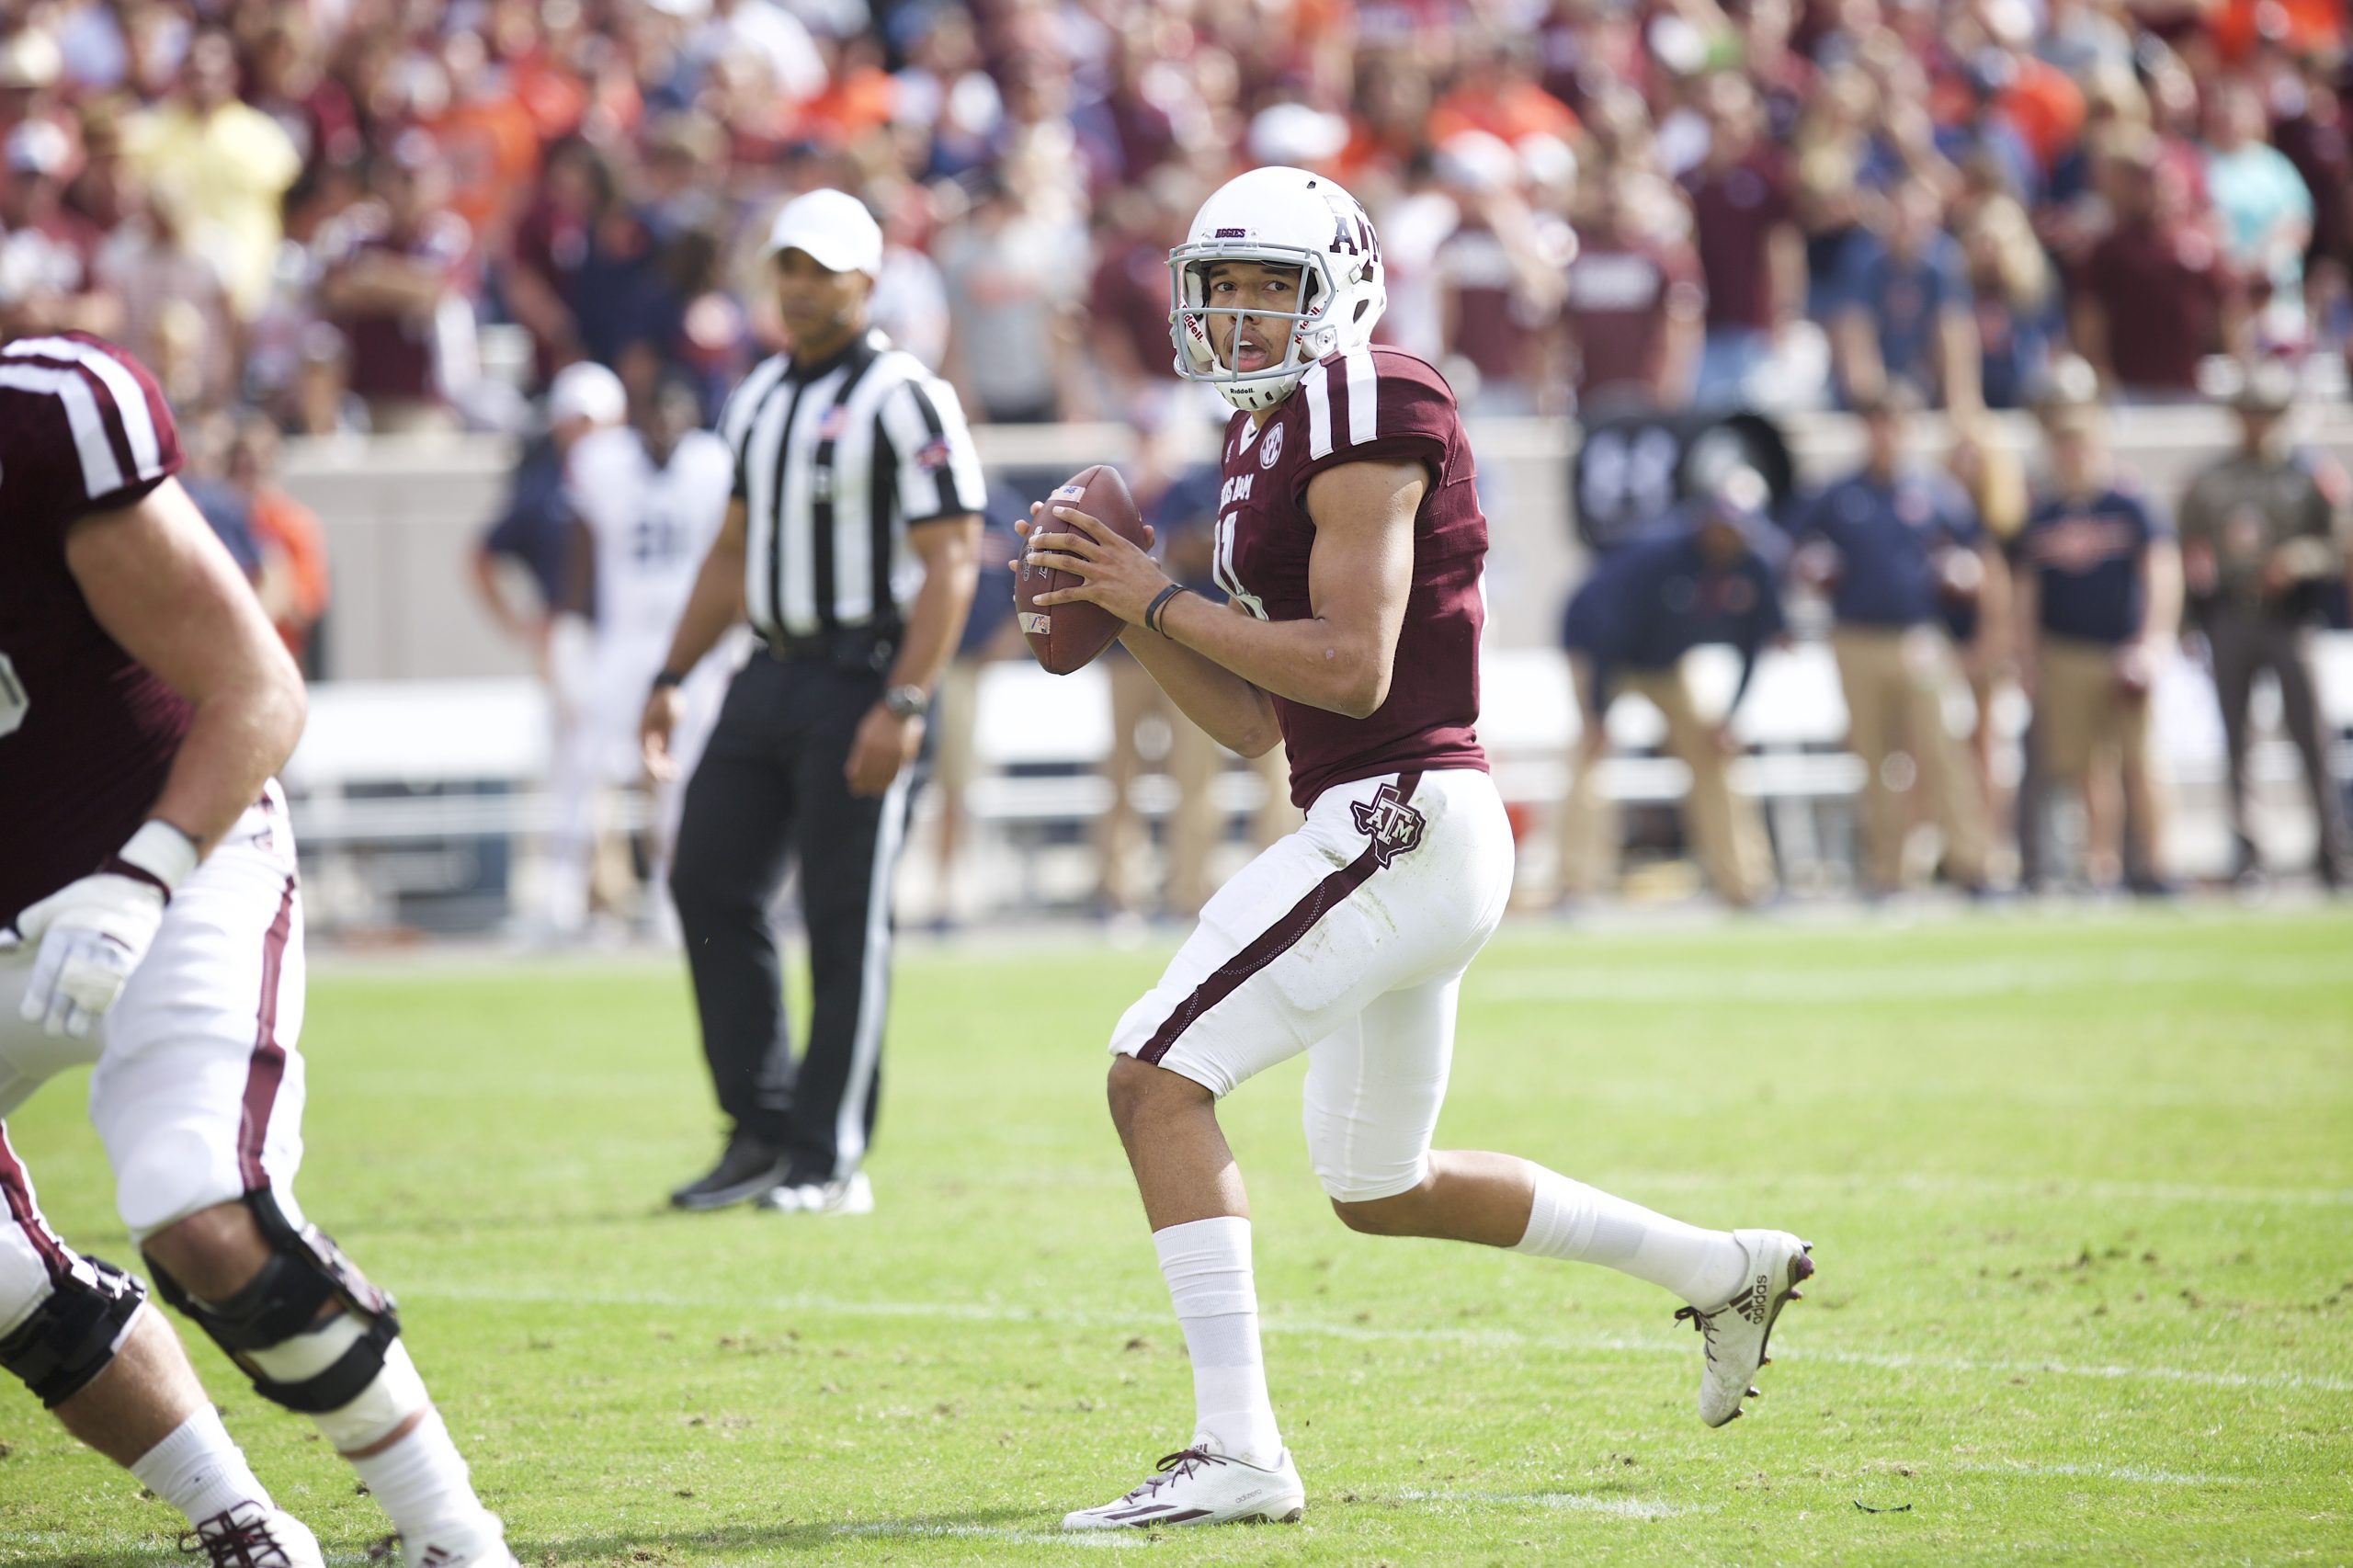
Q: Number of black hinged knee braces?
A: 2